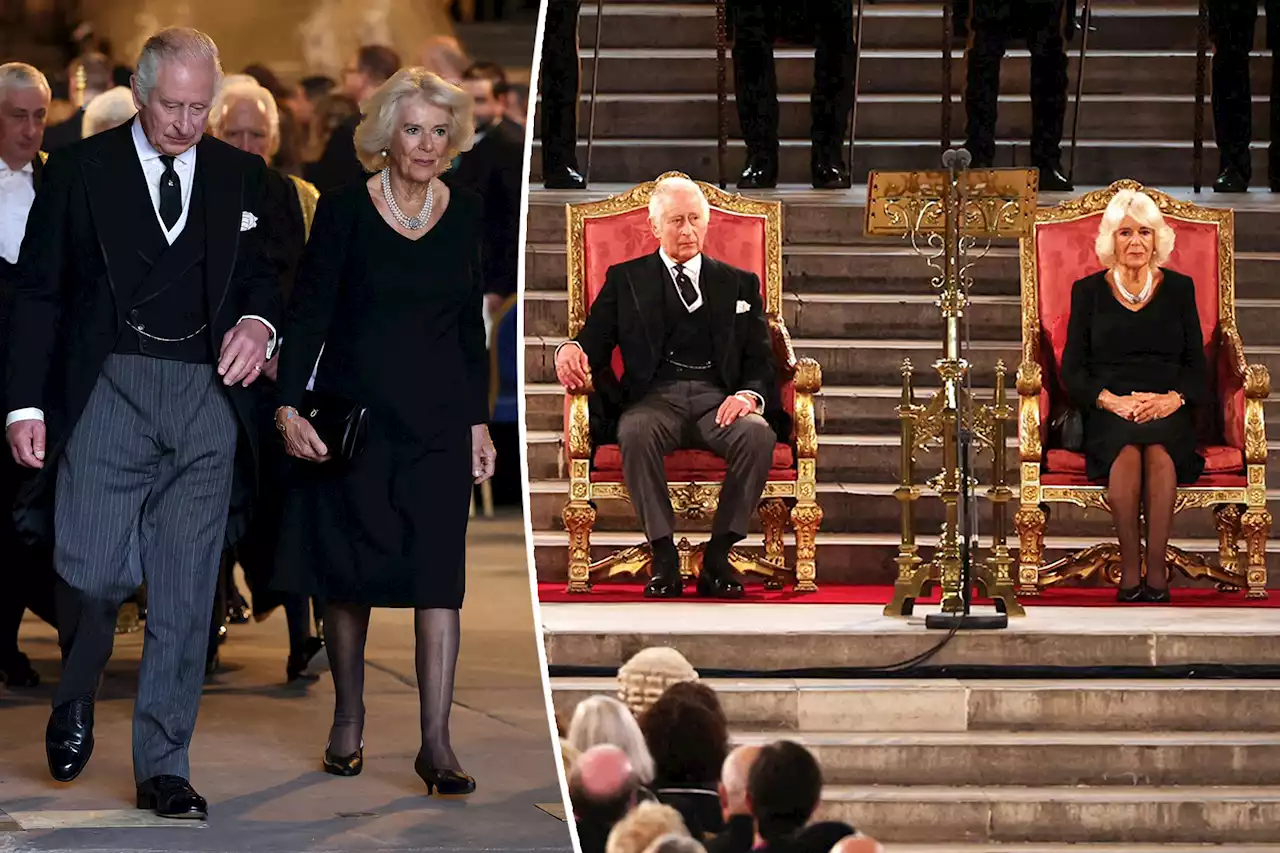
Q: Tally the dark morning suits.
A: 2